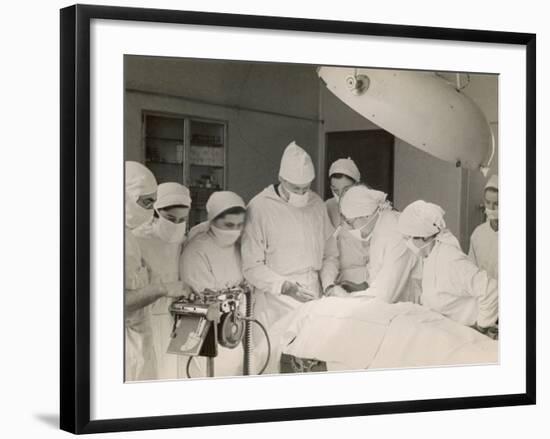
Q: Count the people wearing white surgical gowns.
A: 8